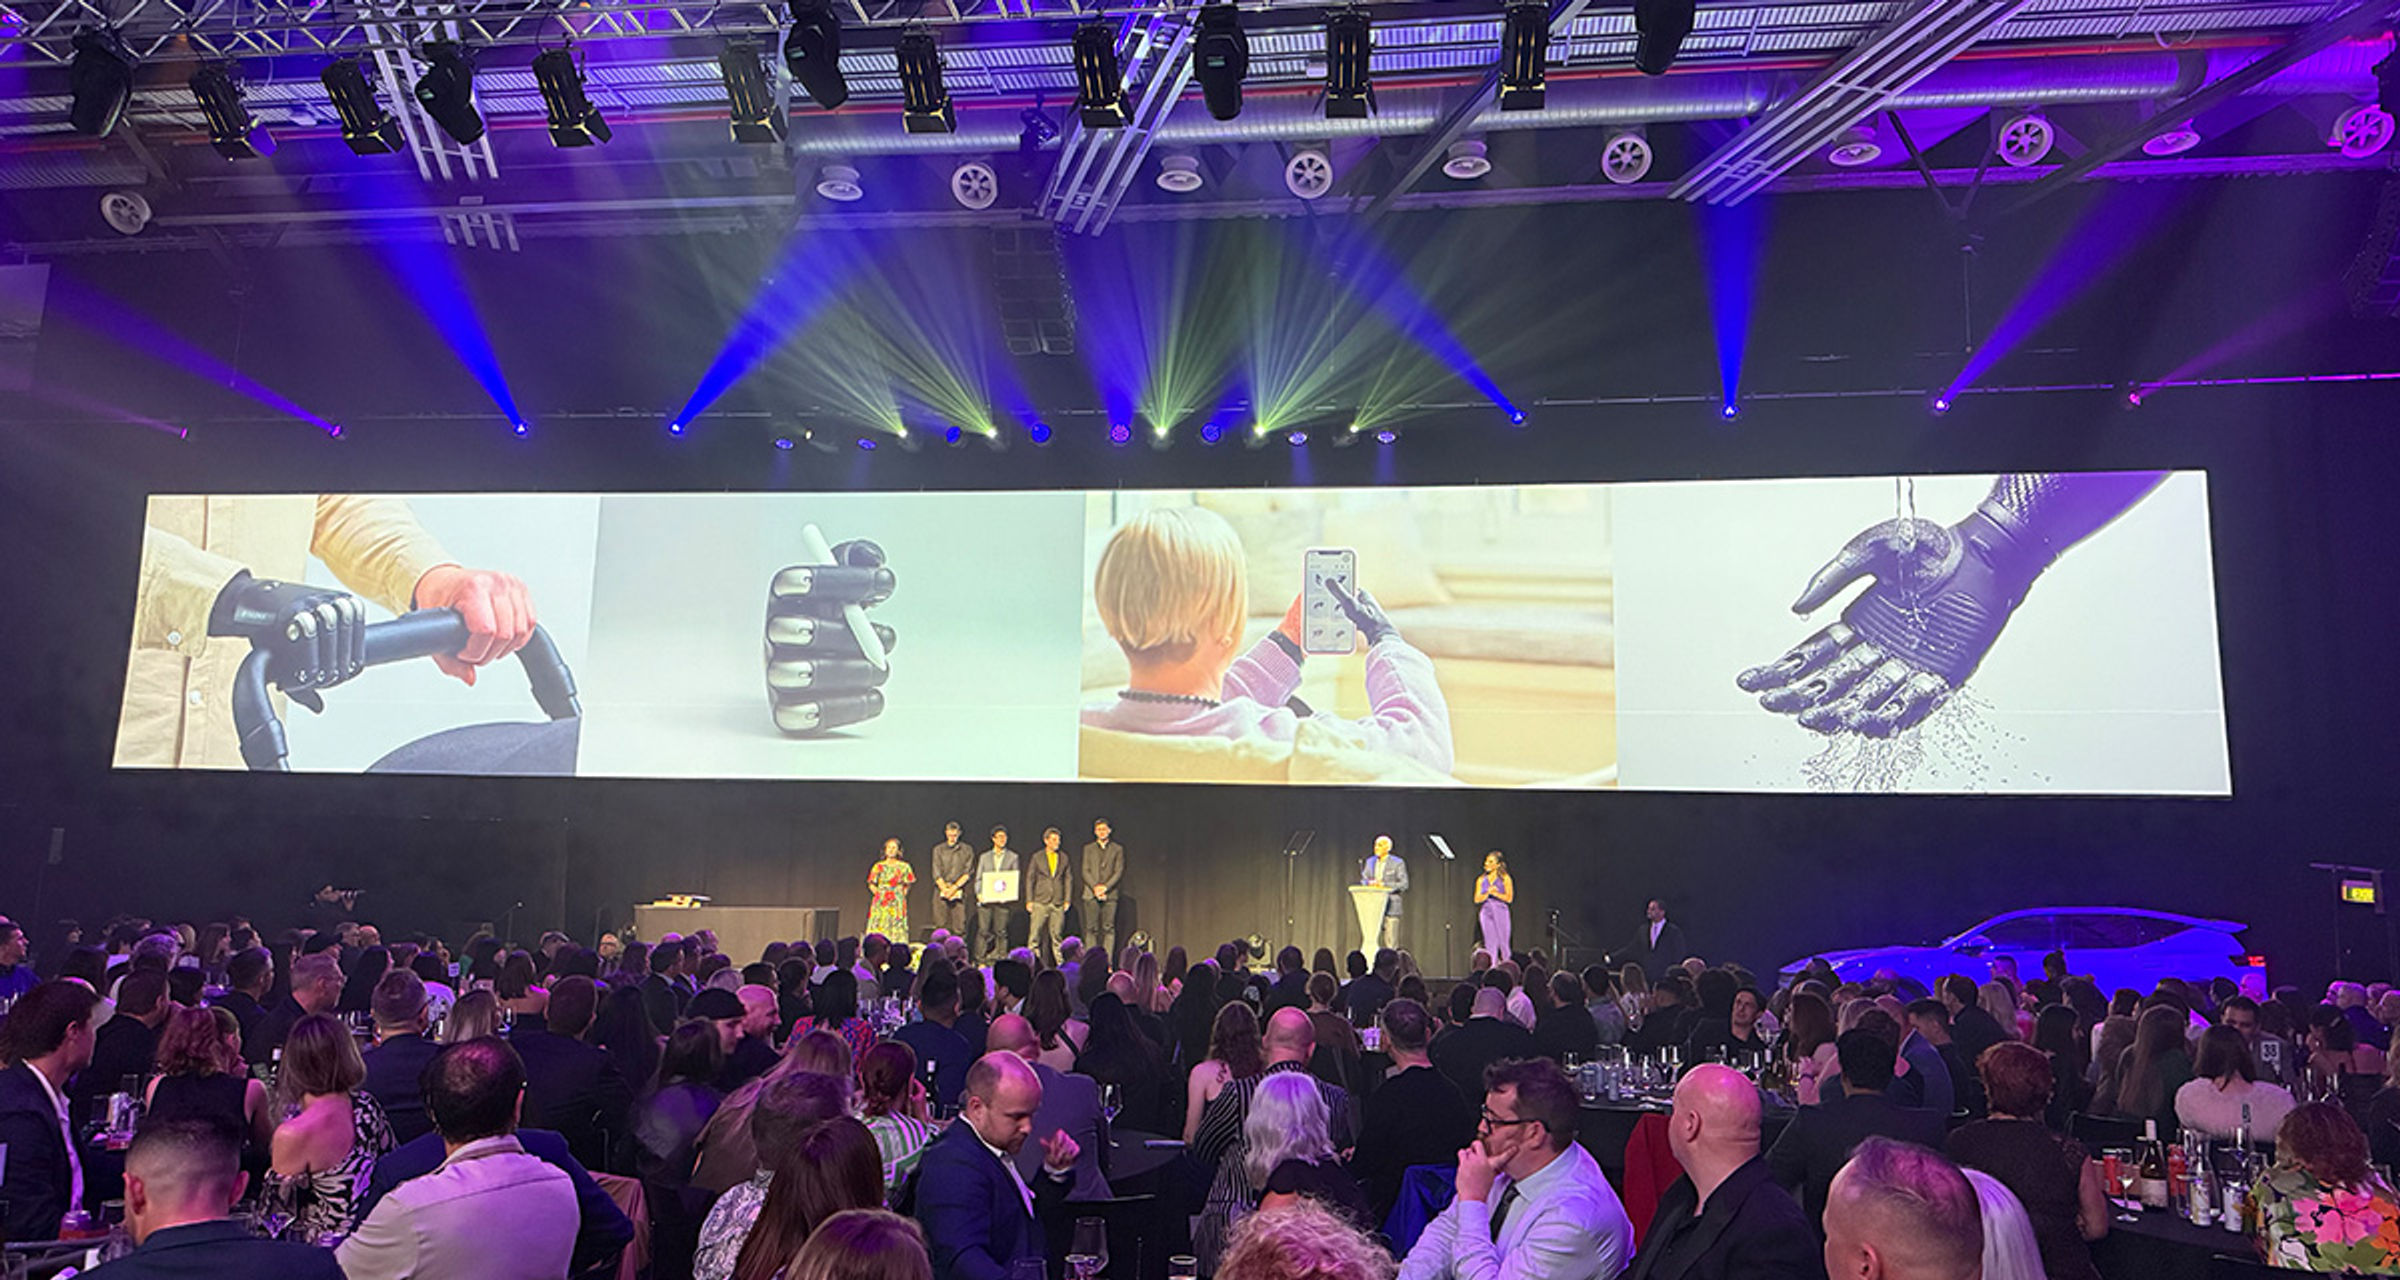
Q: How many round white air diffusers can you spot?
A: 11